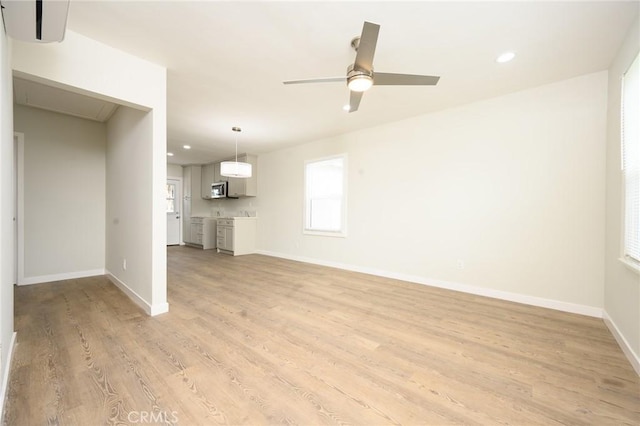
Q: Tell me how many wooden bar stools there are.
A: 0